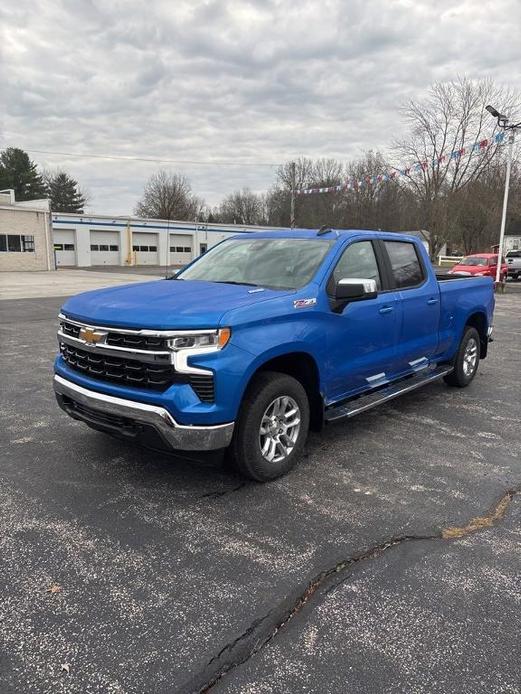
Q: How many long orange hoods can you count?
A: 0